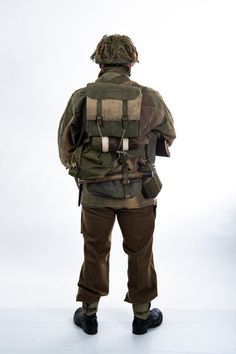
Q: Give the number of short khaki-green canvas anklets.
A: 2